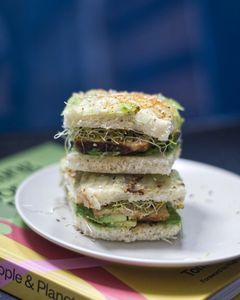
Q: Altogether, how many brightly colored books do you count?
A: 1